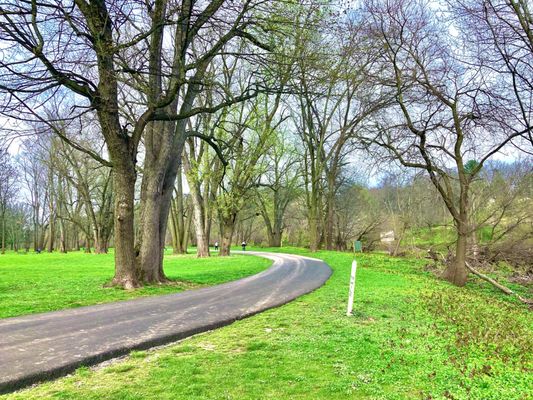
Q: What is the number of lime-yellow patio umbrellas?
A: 0